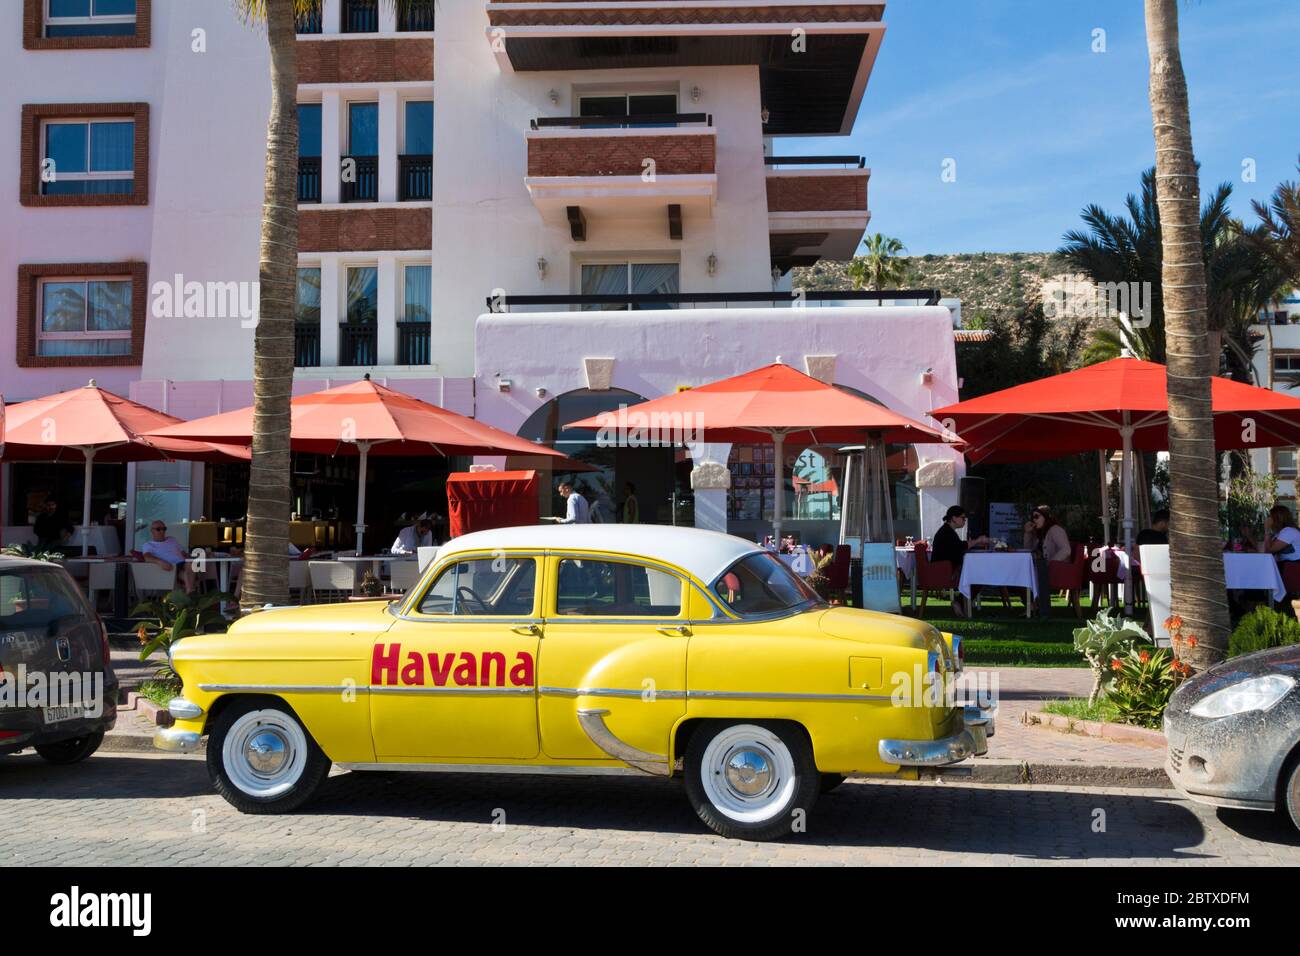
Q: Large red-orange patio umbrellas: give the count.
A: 4